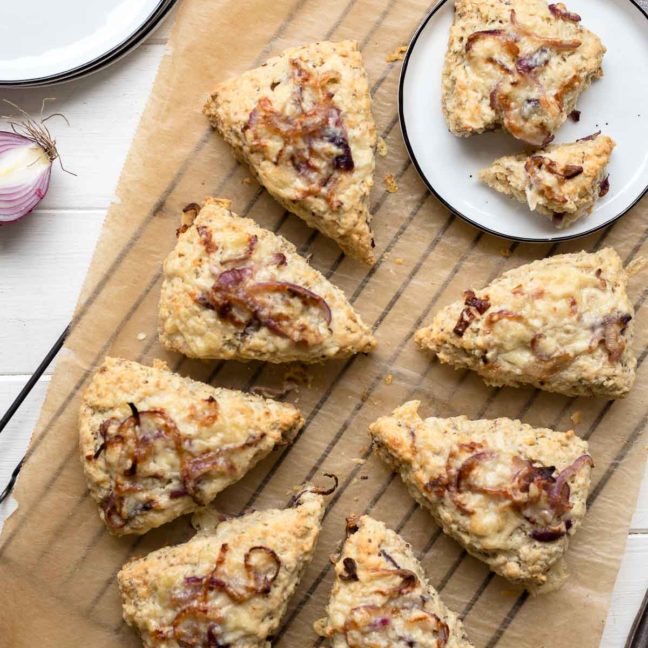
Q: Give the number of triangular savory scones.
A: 8